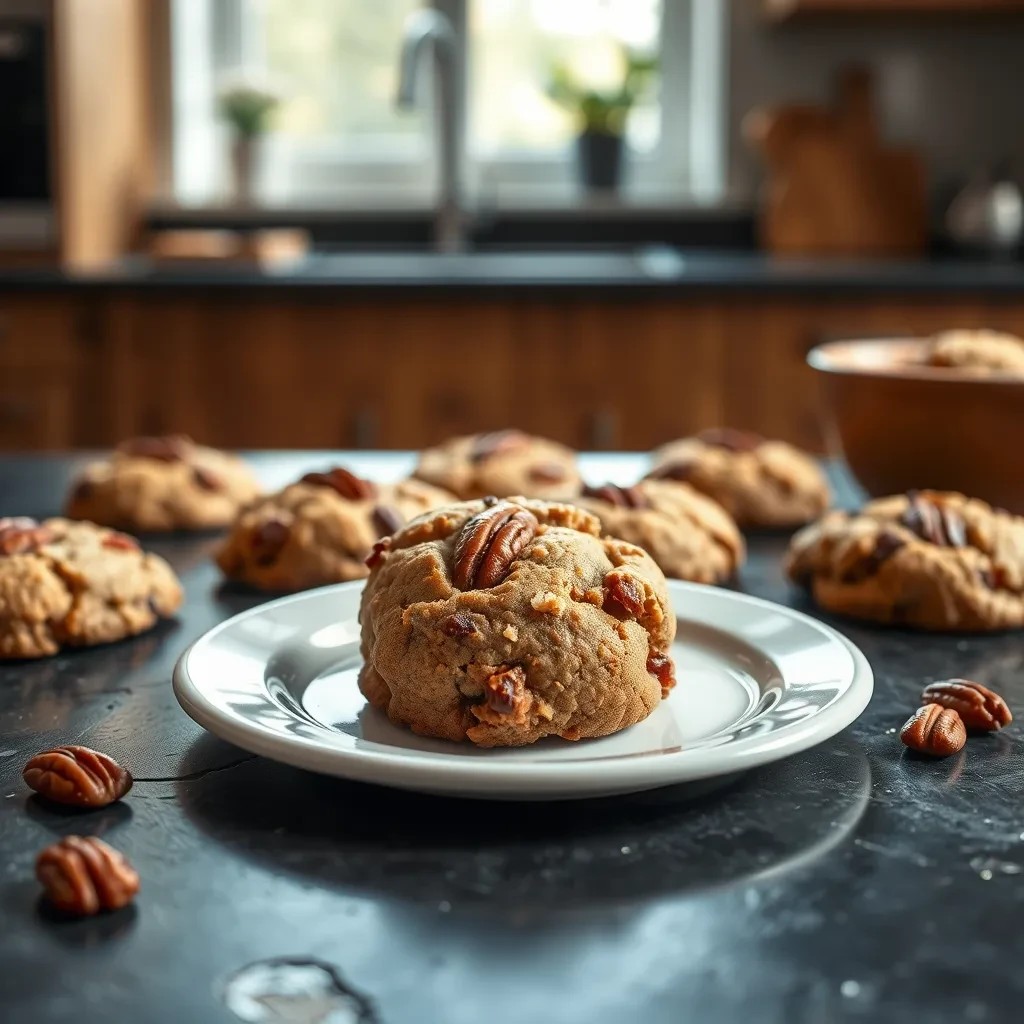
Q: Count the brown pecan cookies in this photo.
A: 8